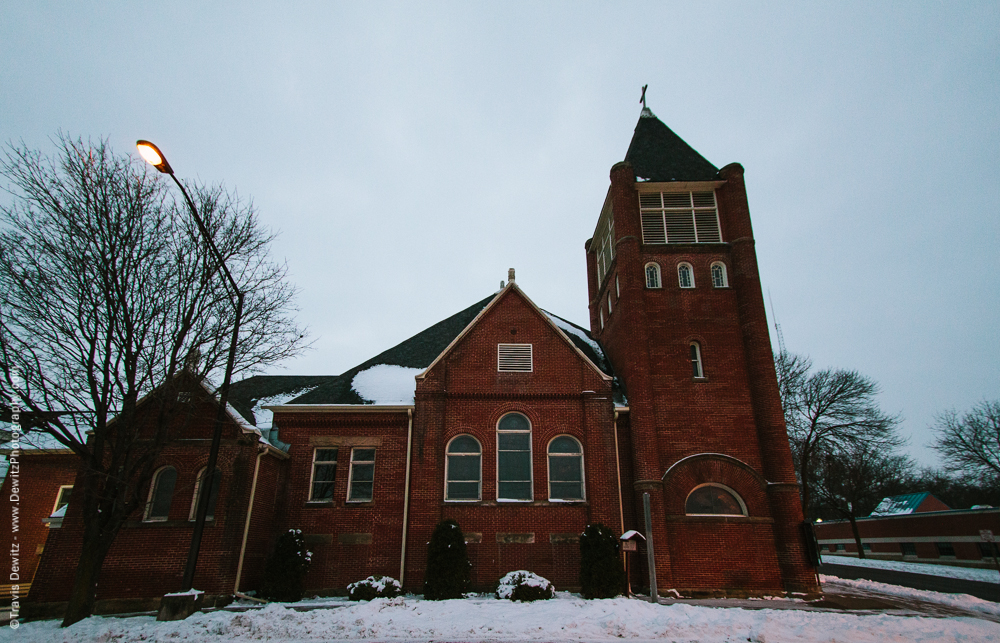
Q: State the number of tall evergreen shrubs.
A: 3